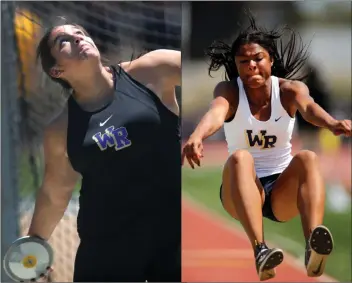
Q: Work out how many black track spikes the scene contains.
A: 2